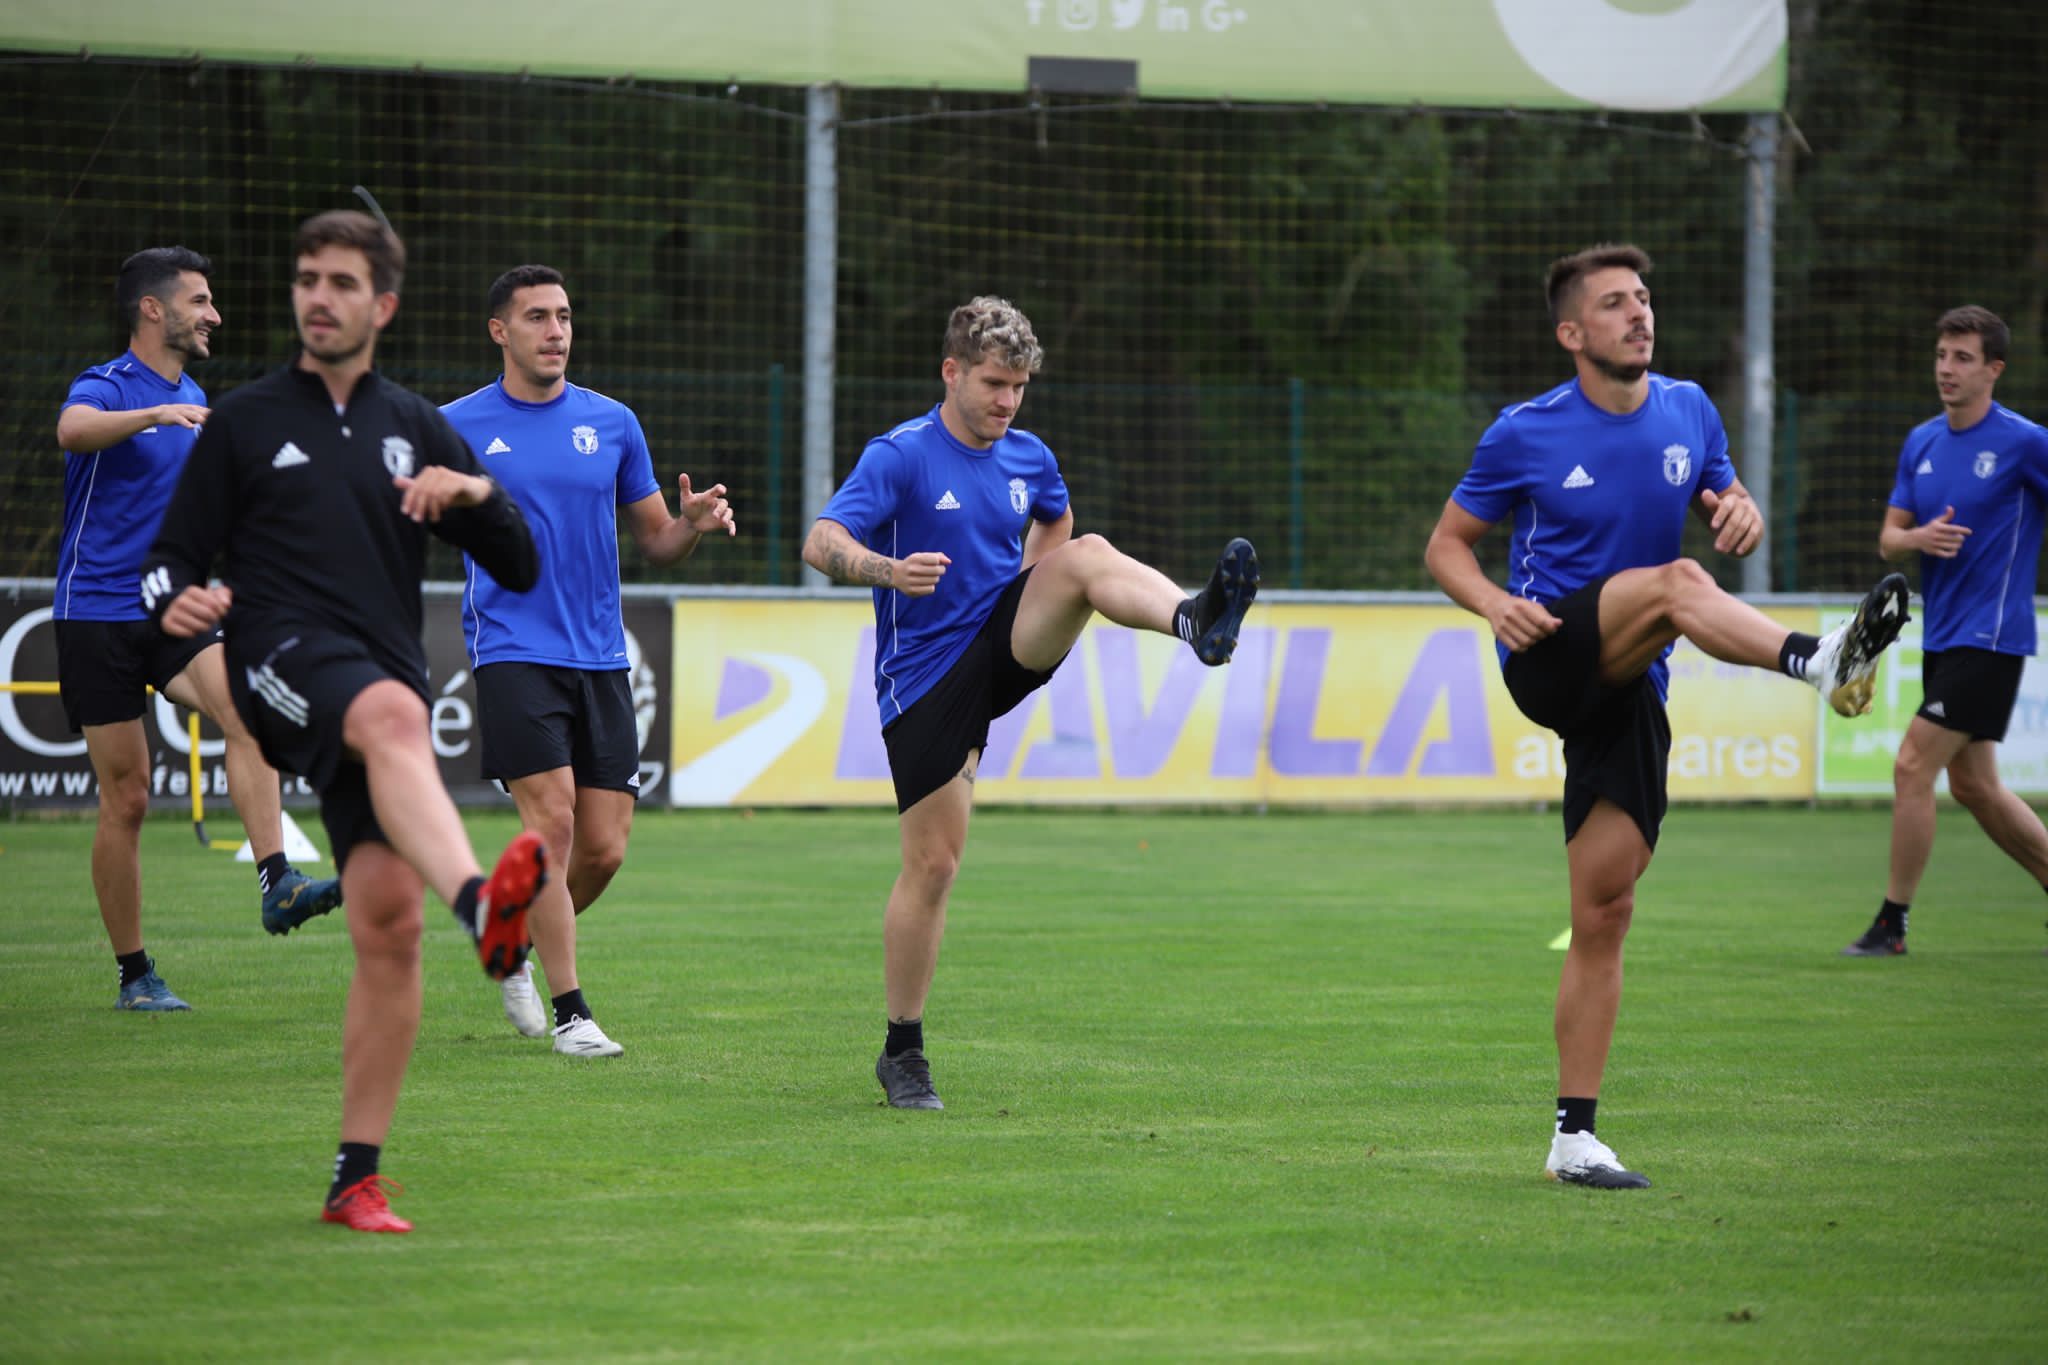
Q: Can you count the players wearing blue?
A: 5